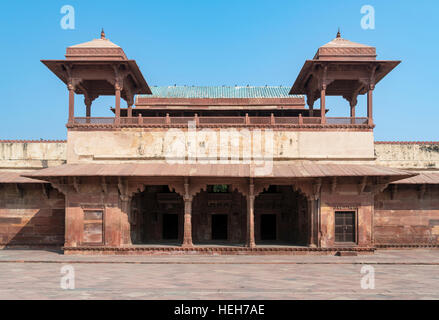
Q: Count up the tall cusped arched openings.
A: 3